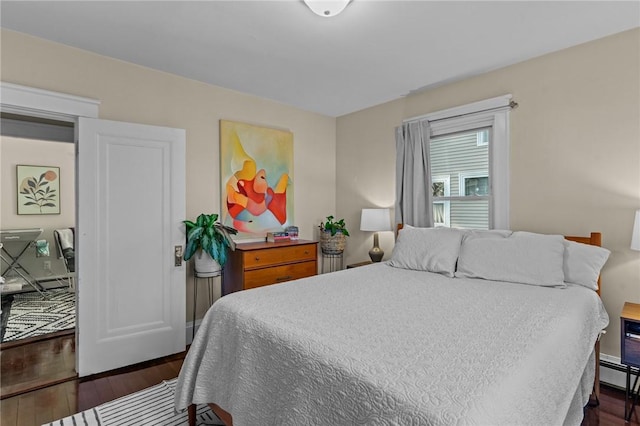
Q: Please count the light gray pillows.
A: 4